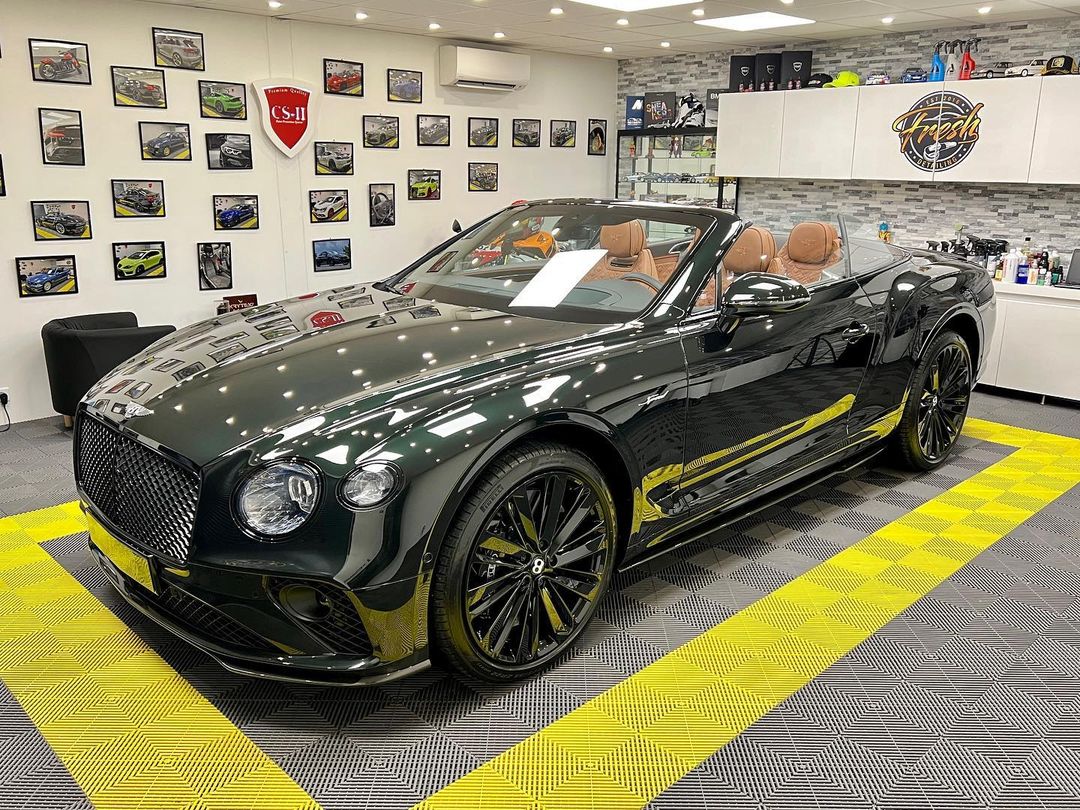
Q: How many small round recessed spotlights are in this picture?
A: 12